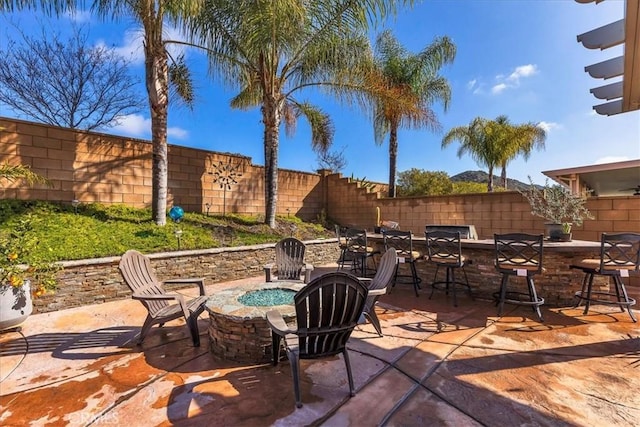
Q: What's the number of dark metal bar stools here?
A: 6